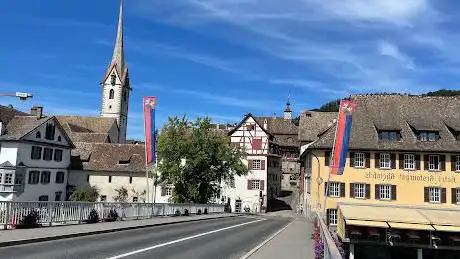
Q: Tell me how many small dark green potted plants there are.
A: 7